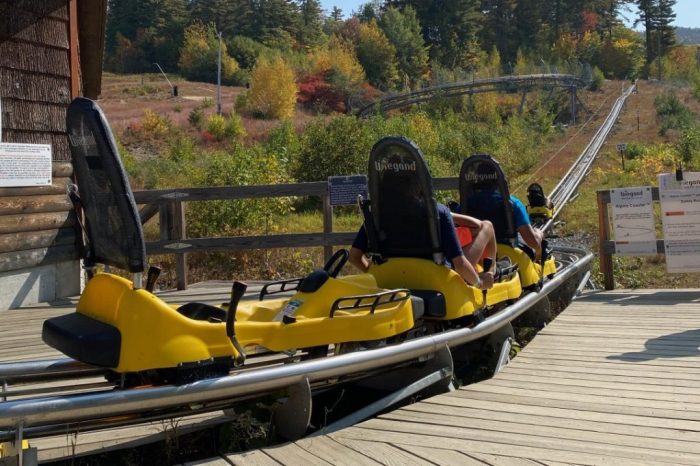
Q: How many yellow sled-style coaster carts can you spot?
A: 4